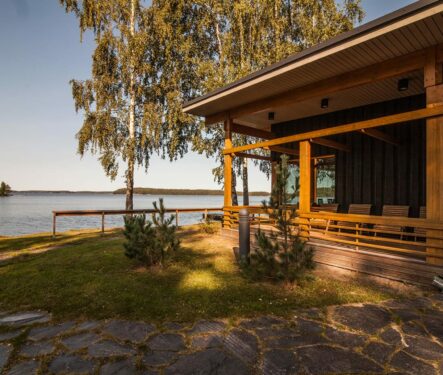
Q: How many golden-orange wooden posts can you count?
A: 3